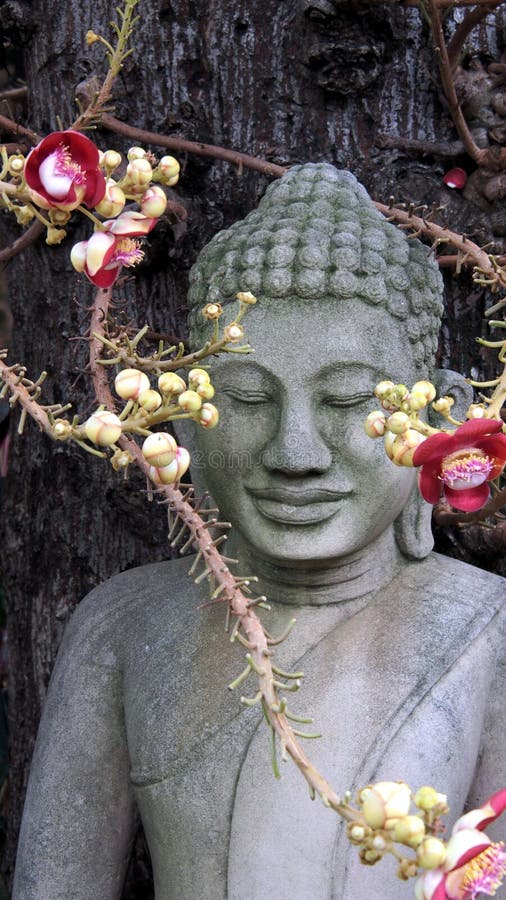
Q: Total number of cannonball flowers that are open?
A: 4